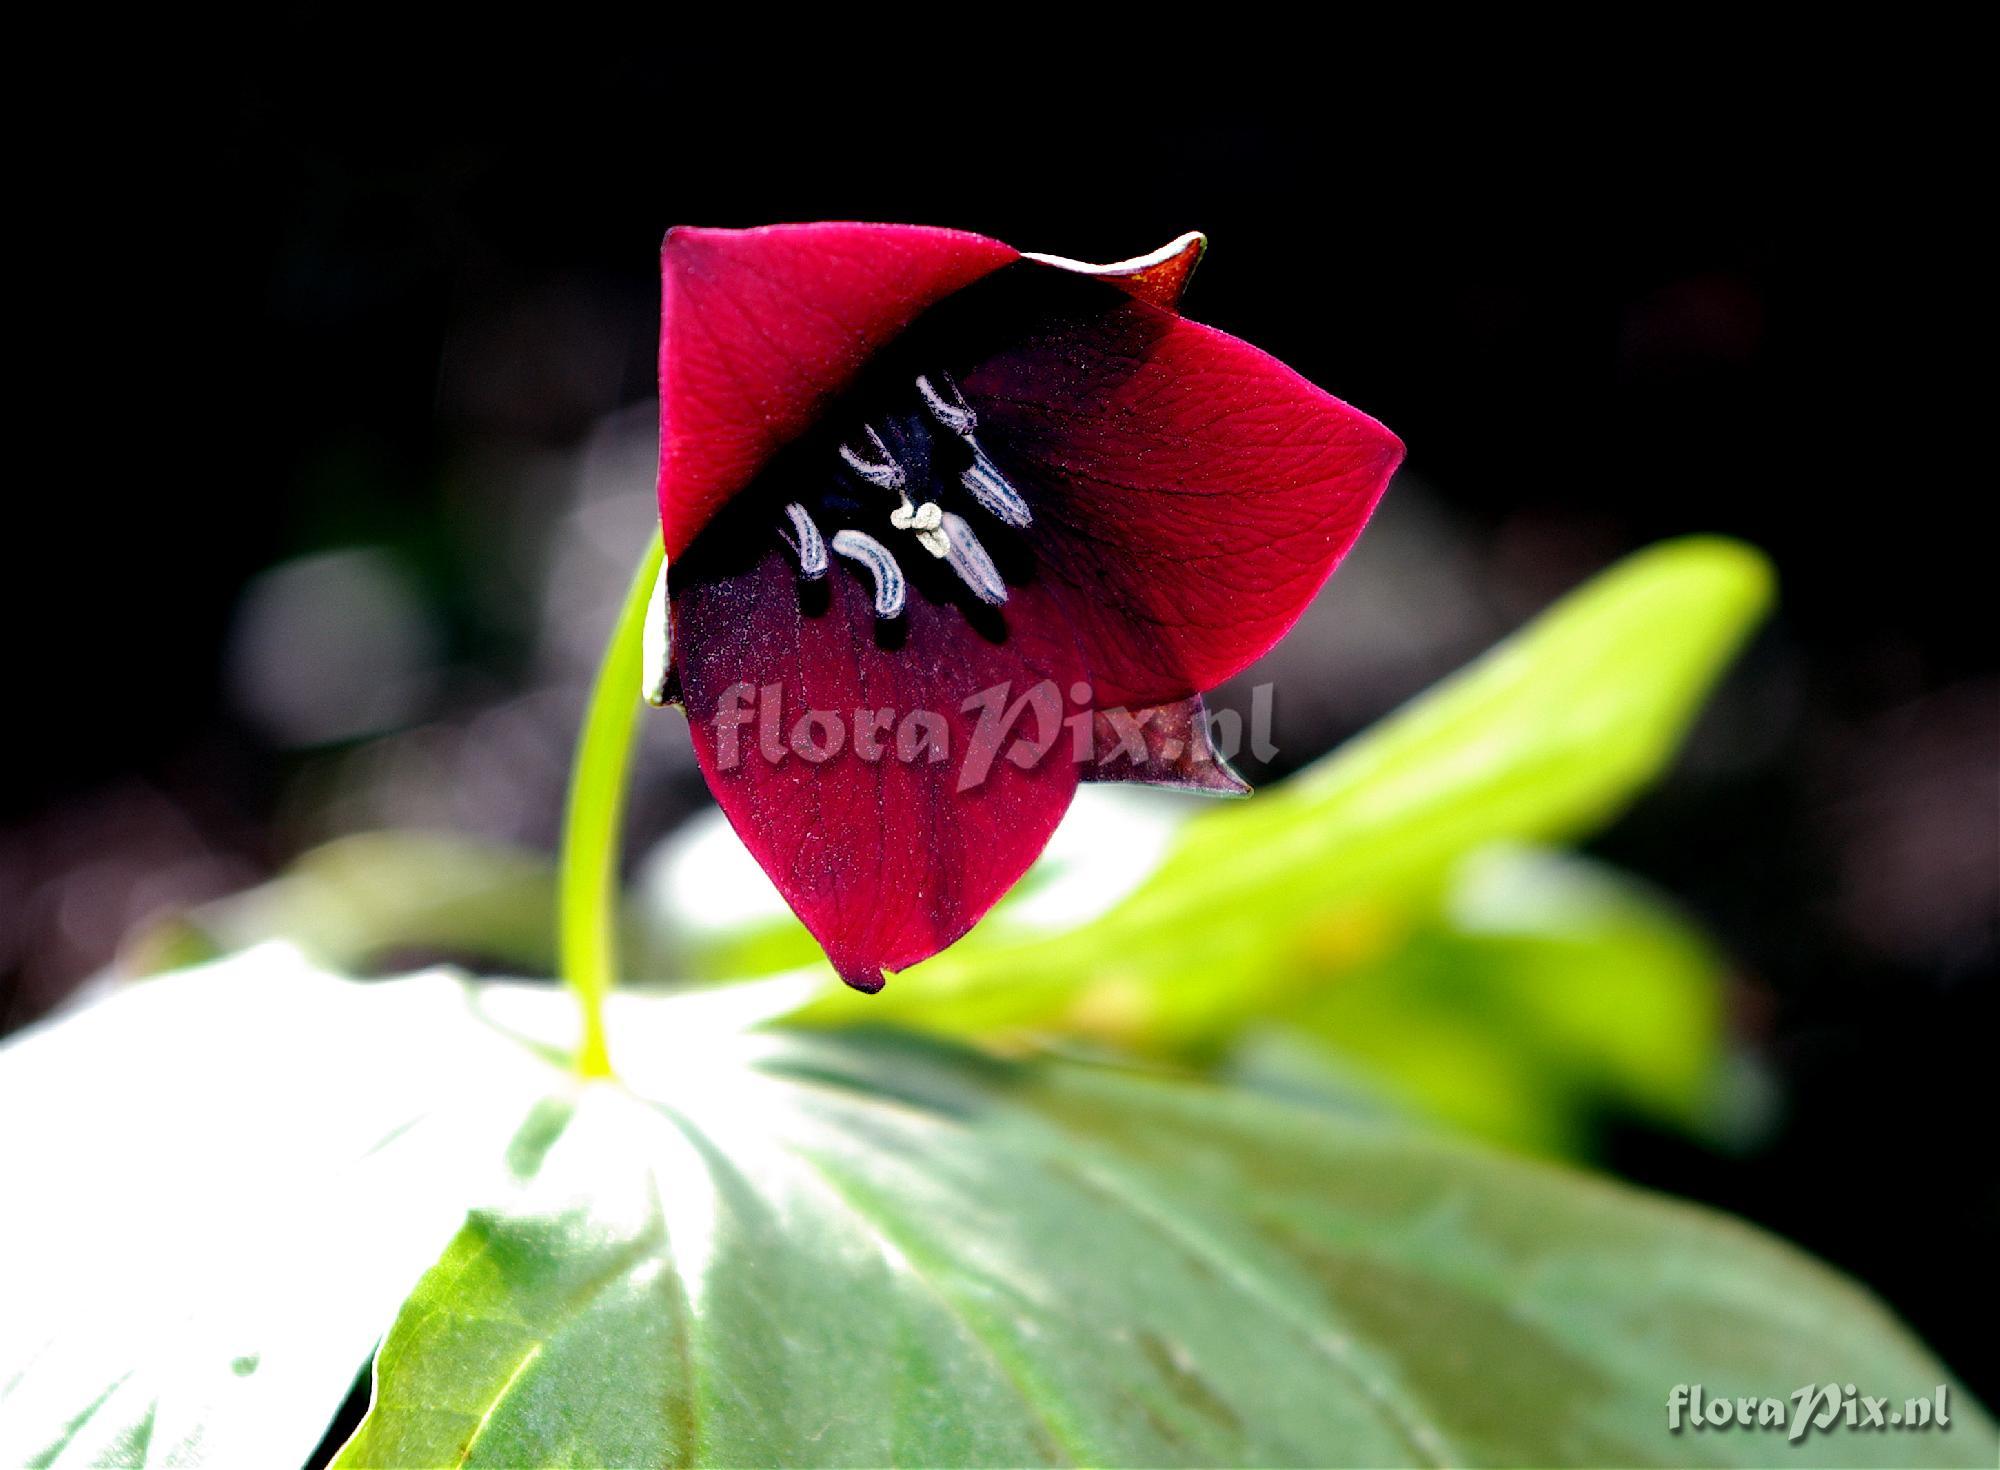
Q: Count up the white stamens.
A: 6